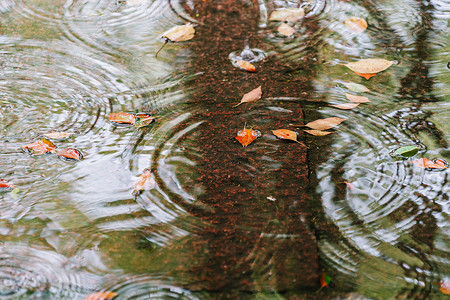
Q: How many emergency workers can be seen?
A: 0